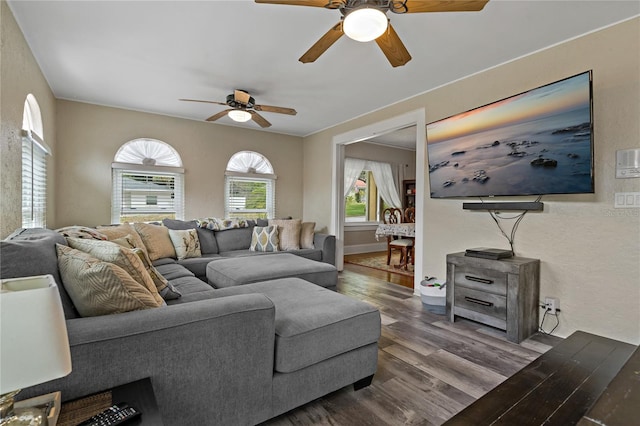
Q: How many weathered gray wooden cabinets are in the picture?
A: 1